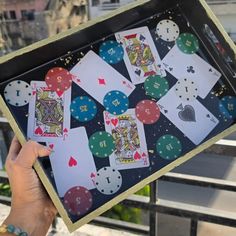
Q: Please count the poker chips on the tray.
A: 15